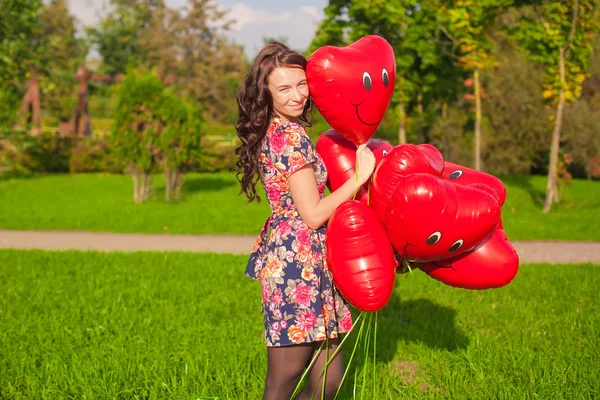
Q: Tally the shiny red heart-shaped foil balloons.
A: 7